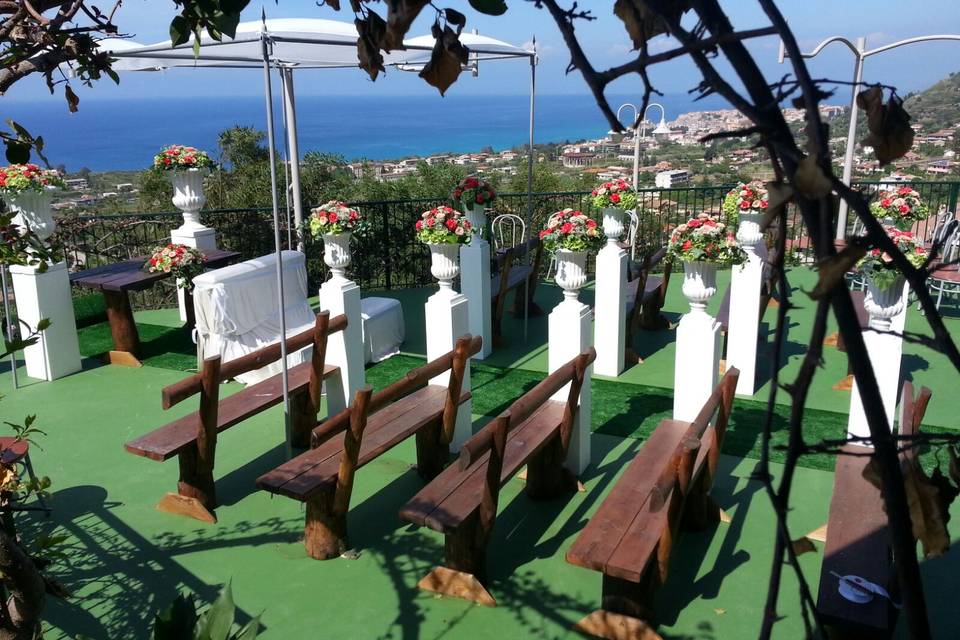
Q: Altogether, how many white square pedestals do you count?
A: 11